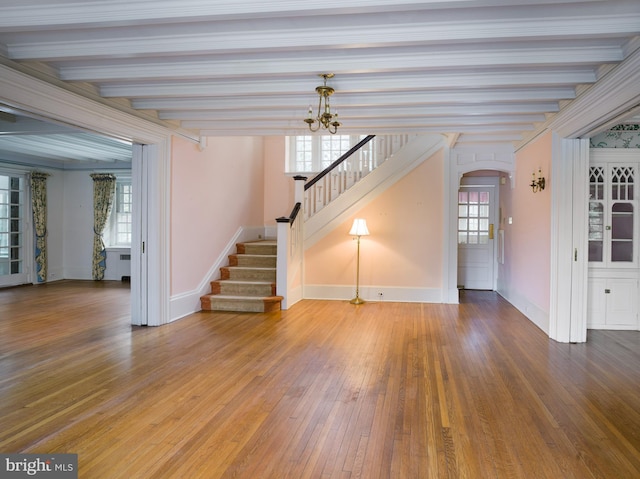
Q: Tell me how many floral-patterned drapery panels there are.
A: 2